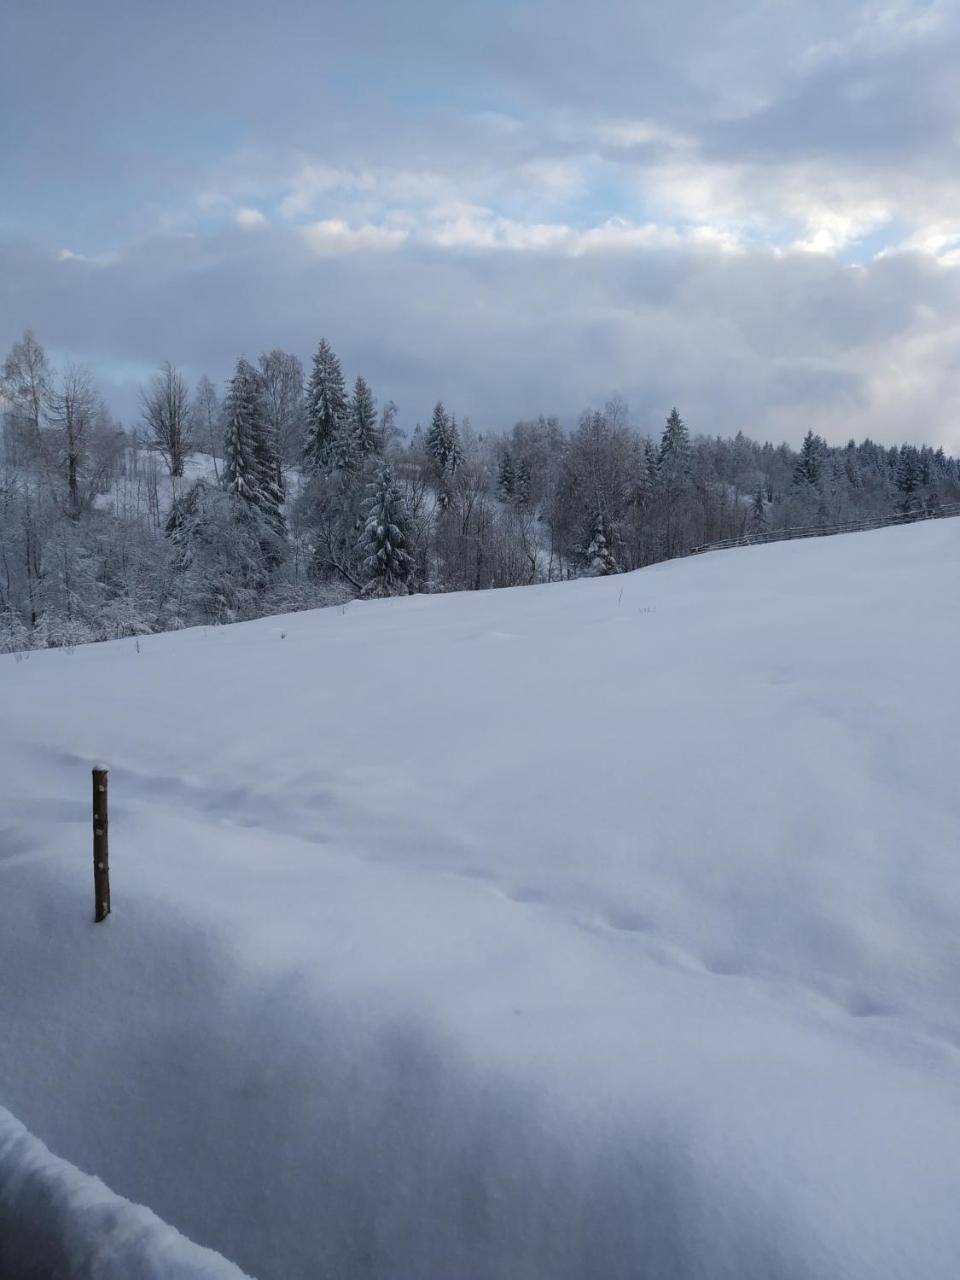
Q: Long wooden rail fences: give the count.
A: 1